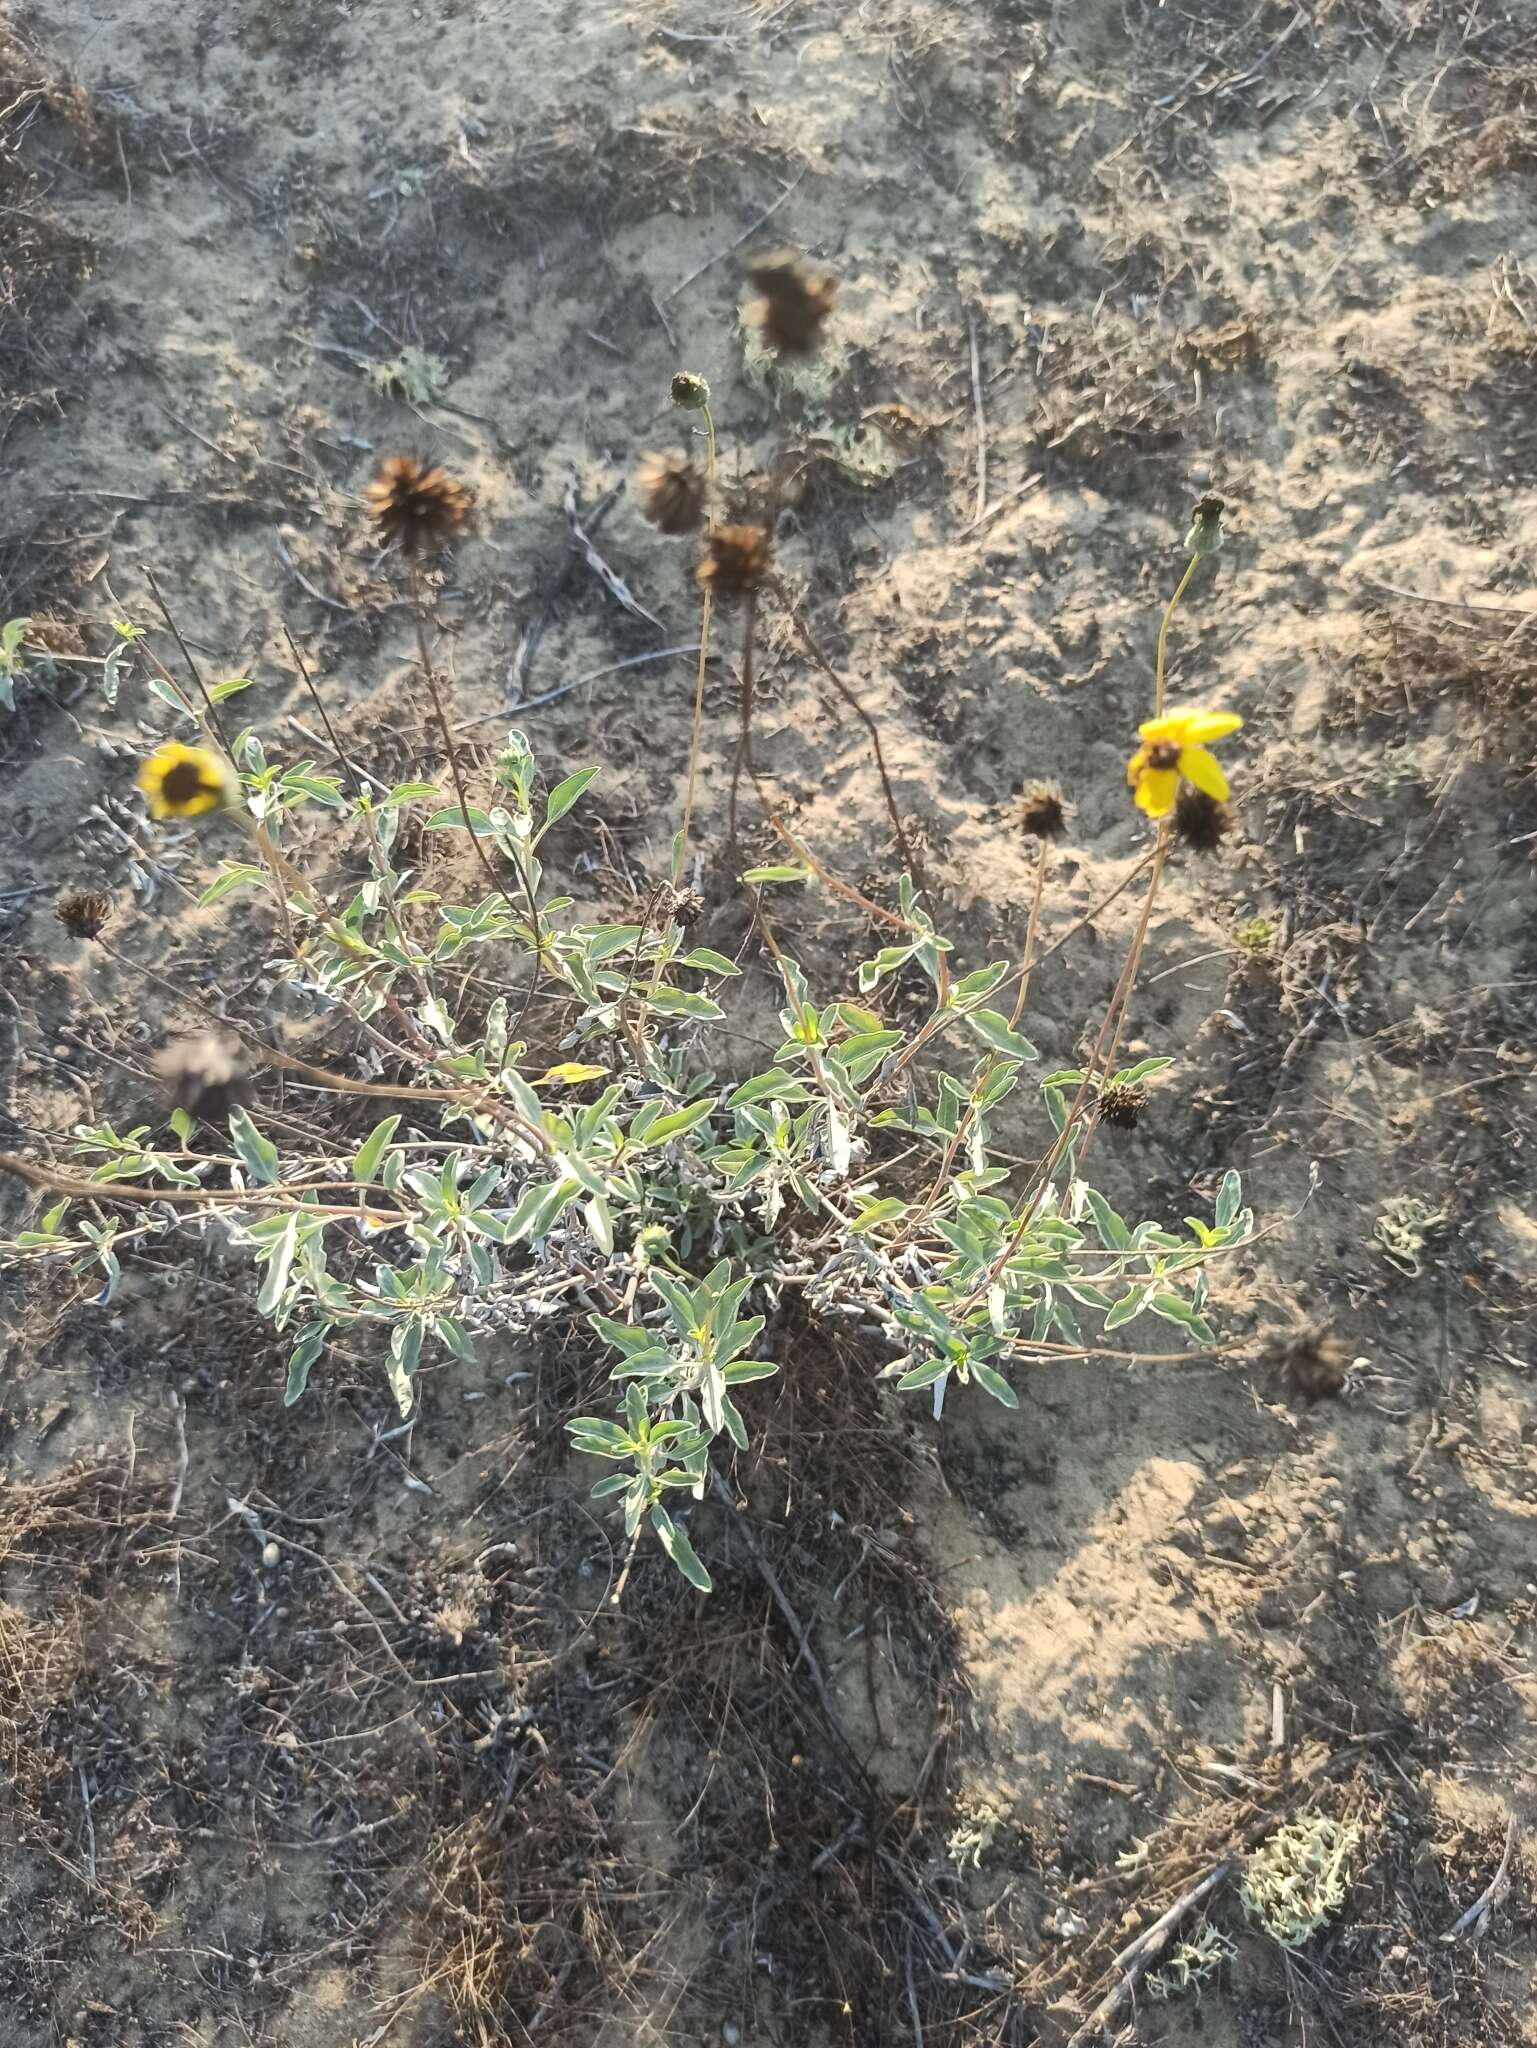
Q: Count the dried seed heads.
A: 11